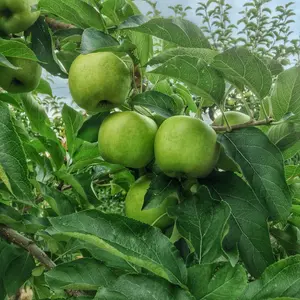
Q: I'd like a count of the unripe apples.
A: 7